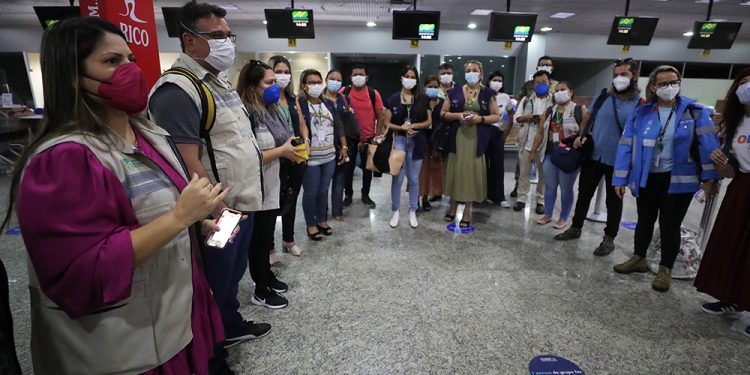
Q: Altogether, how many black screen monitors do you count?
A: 7